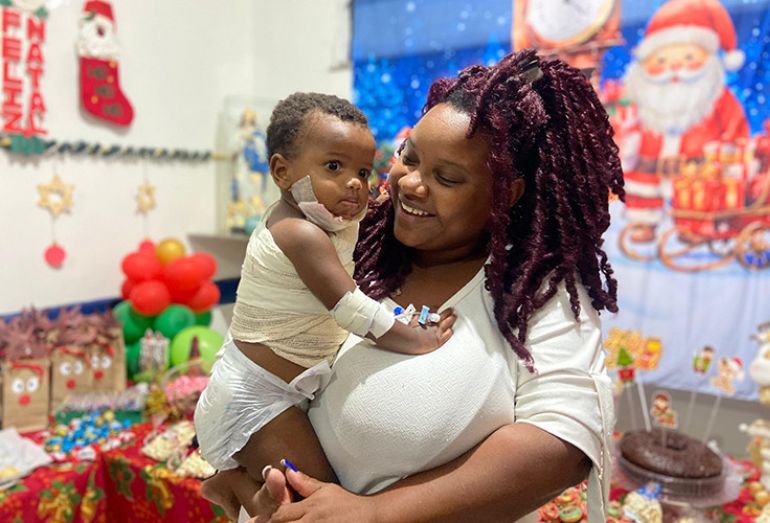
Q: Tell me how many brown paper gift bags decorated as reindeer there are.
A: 3